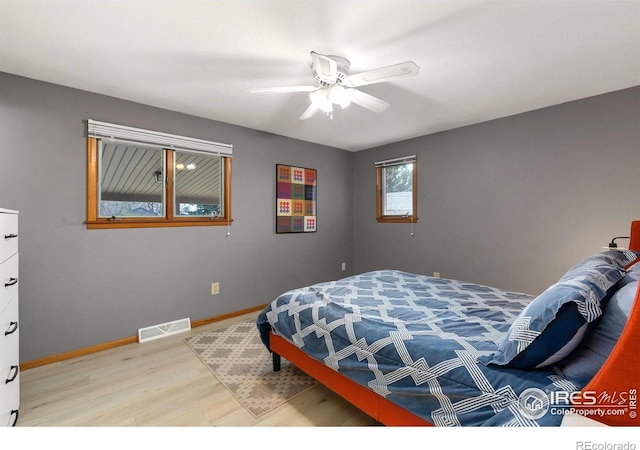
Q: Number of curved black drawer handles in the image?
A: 5